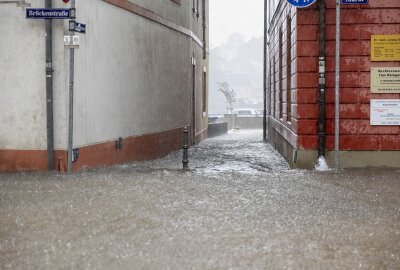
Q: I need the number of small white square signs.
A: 2